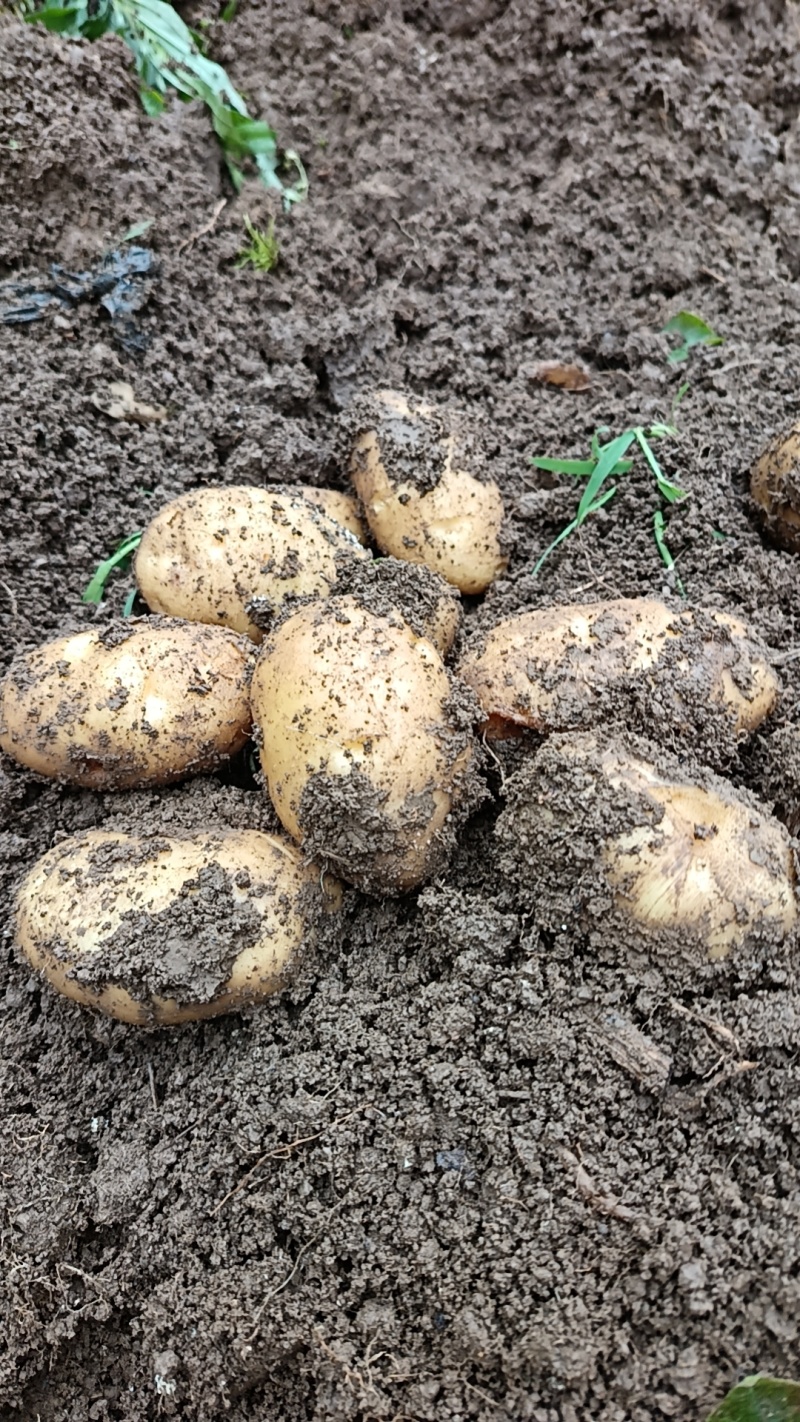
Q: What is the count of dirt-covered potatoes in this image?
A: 10